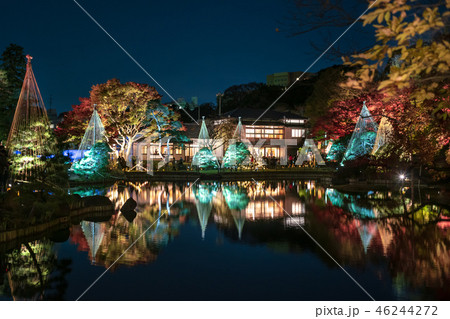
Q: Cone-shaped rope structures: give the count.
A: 6